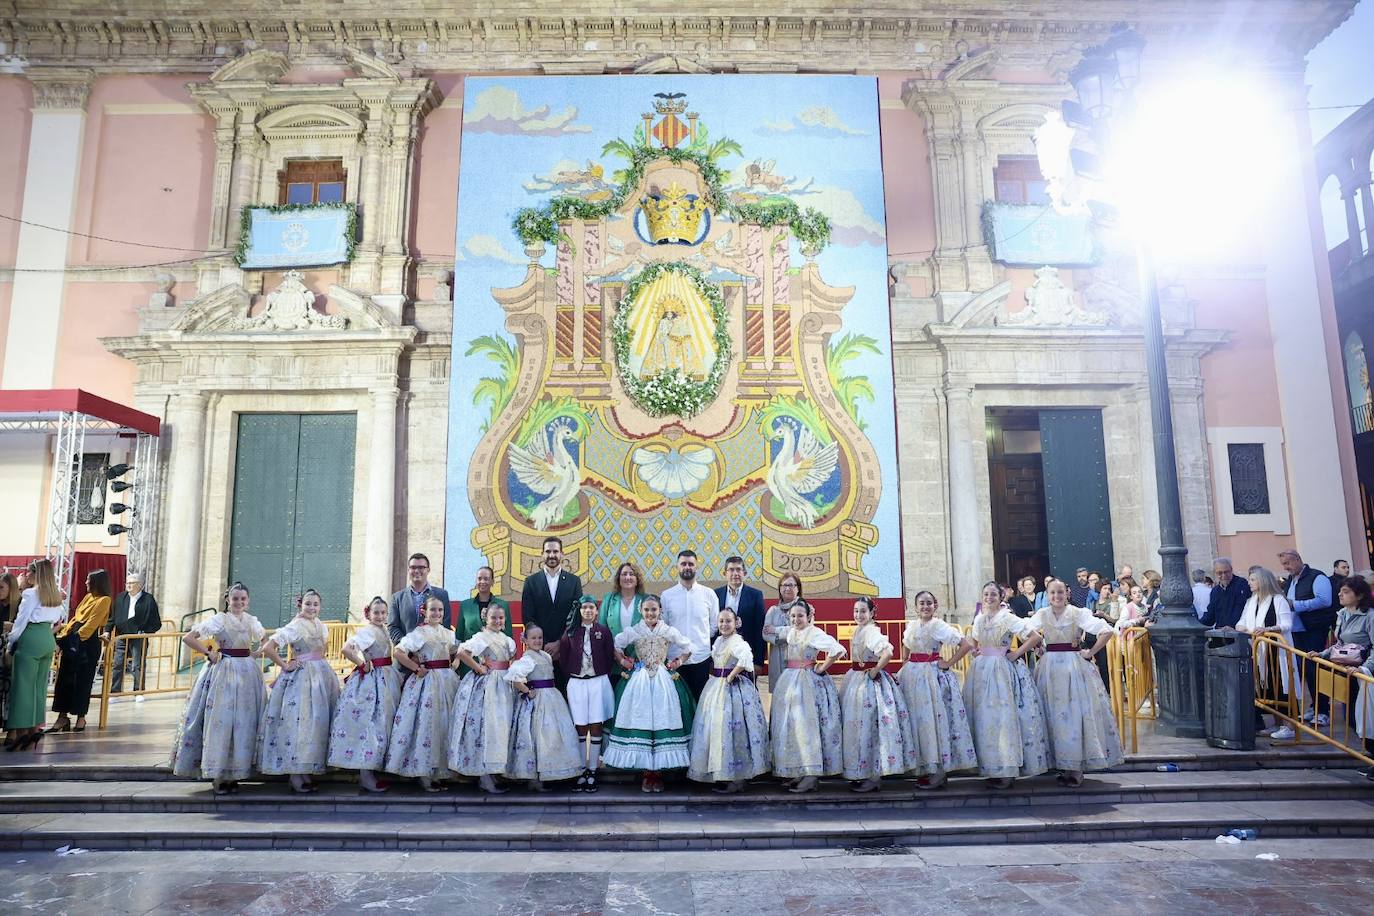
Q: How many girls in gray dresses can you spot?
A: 12